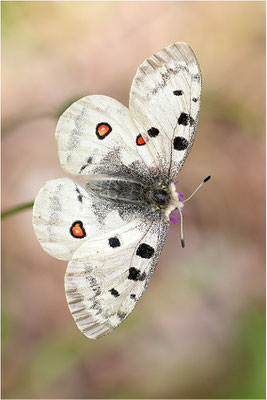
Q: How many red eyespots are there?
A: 3